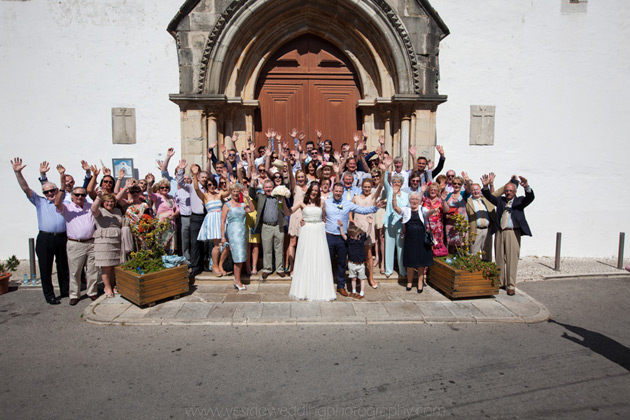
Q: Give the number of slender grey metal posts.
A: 3